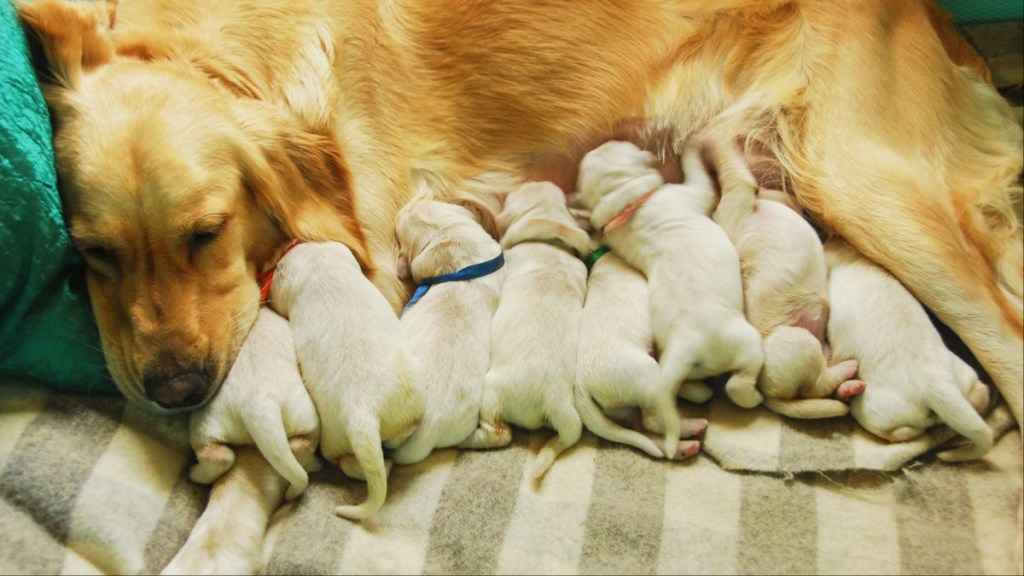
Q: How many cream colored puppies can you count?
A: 8